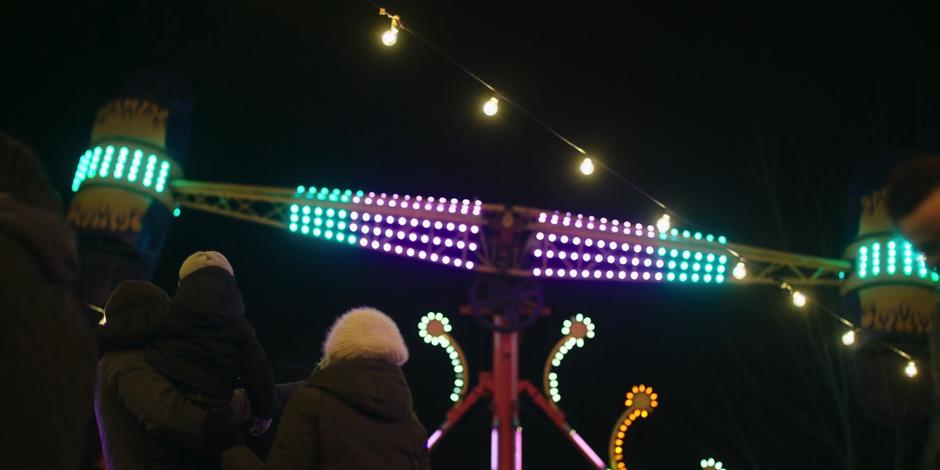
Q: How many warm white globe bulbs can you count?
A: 8